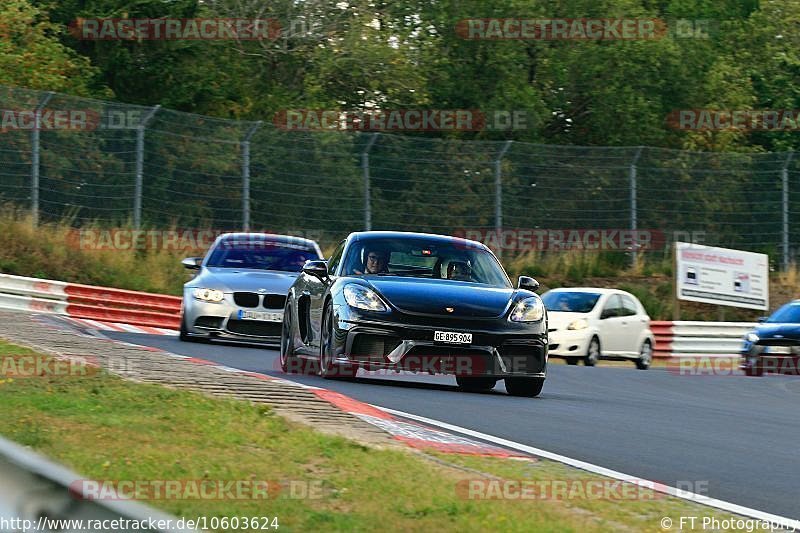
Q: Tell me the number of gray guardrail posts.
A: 7